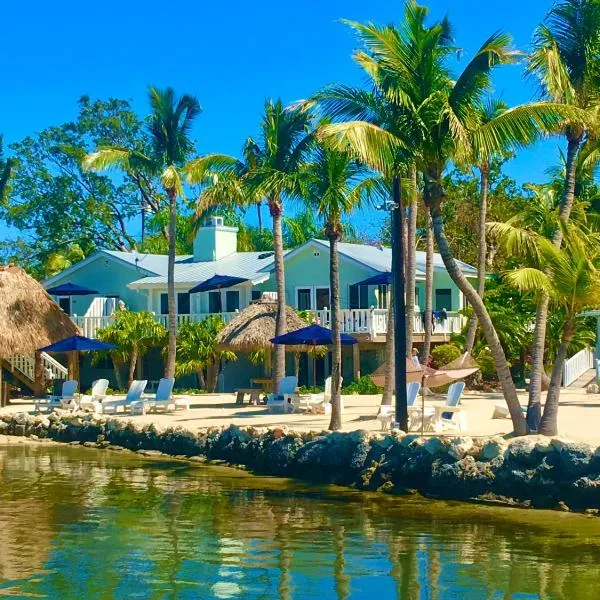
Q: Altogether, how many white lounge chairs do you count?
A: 8